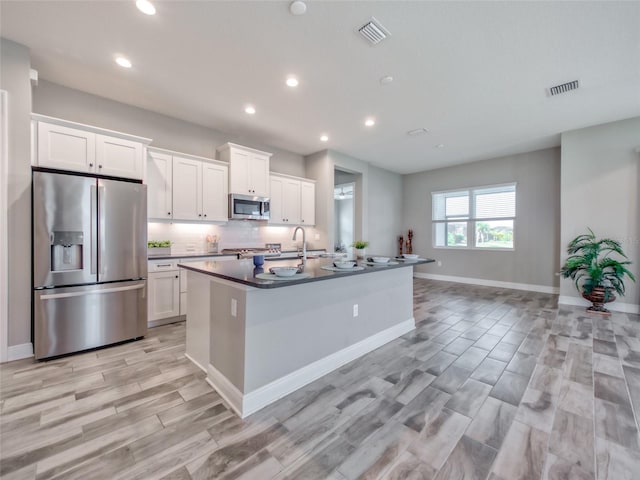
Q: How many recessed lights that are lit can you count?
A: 6